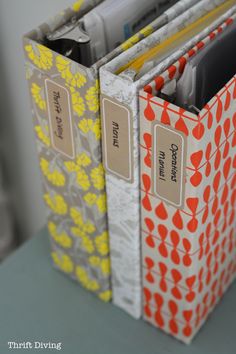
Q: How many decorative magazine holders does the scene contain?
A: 3